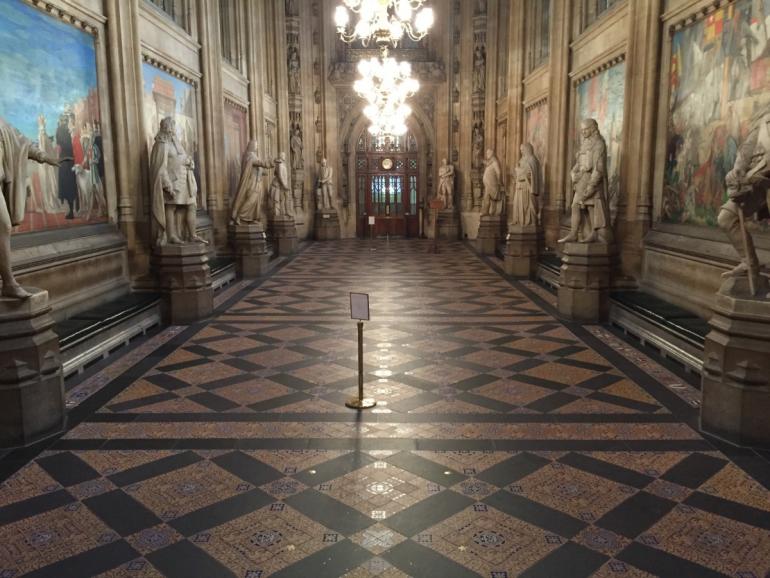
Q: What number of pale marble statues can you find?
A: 10